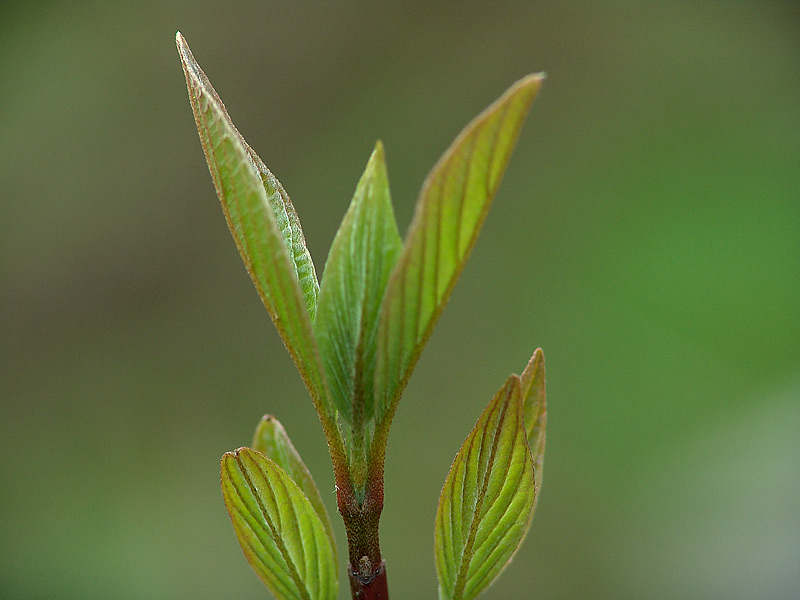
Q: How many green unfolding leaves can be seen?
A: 7